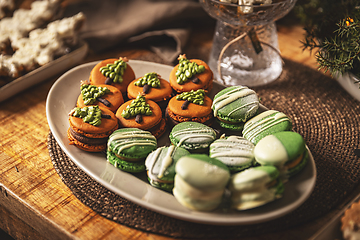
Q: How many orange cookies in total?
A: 7